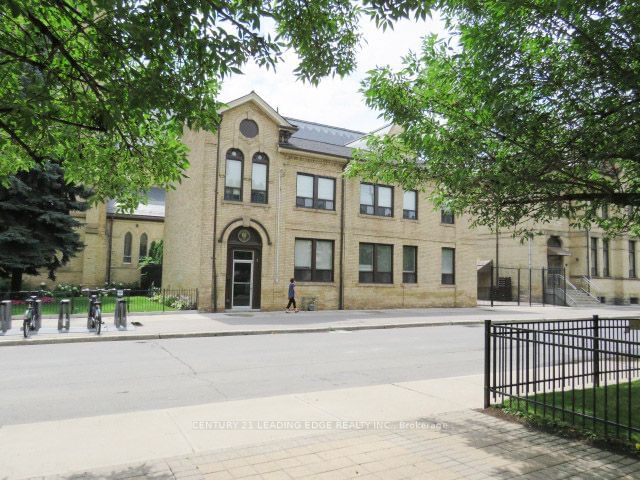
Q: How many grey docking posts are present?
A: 5